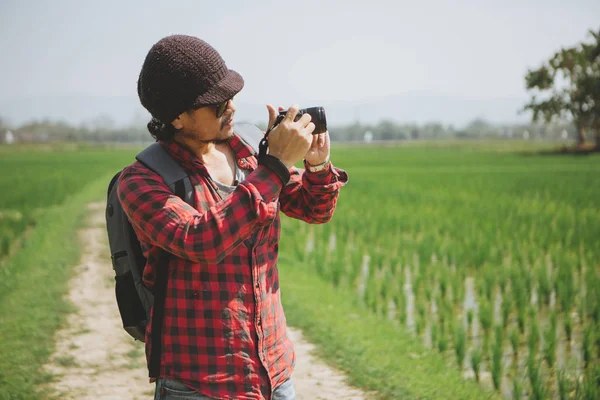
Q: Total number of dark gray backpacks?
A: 1